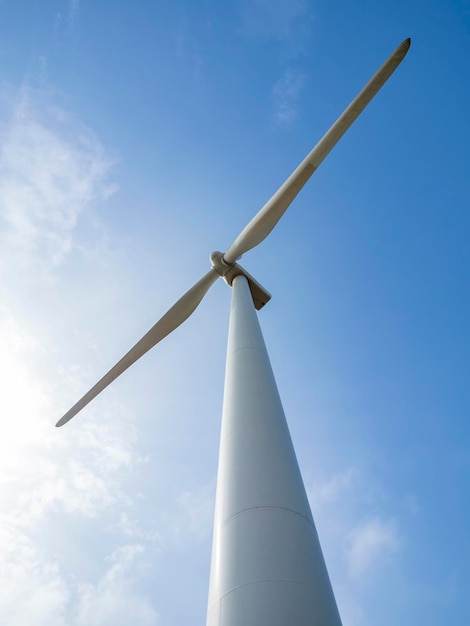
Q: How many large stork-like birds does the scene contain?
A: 0